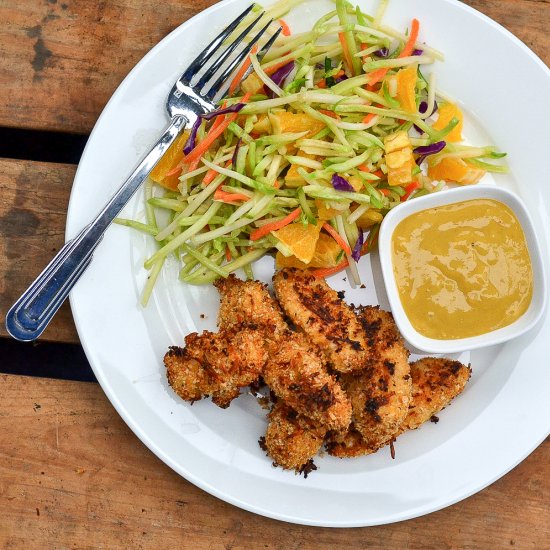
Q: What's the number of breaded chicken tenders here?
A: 7